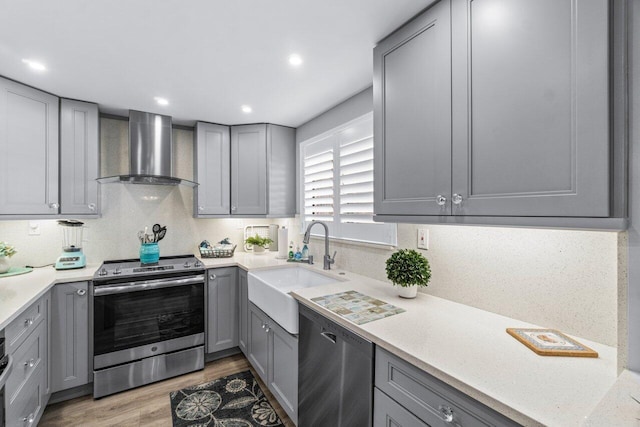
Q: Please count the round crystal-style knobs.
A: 14